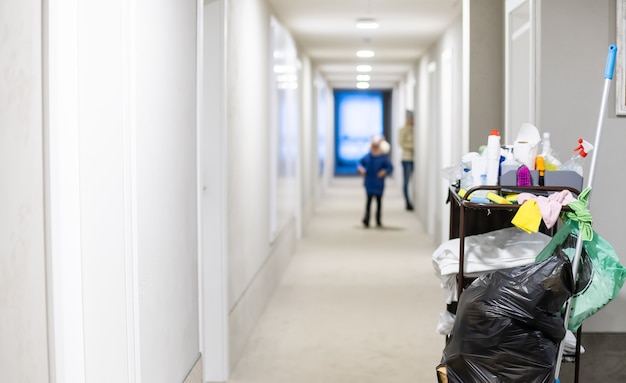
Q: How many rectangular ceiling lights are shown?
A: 5